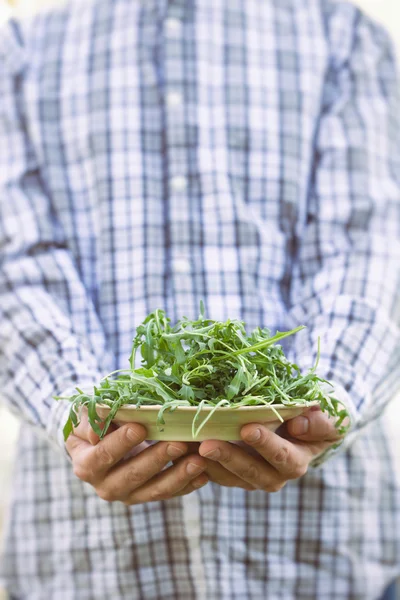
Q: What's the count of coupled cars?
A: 0